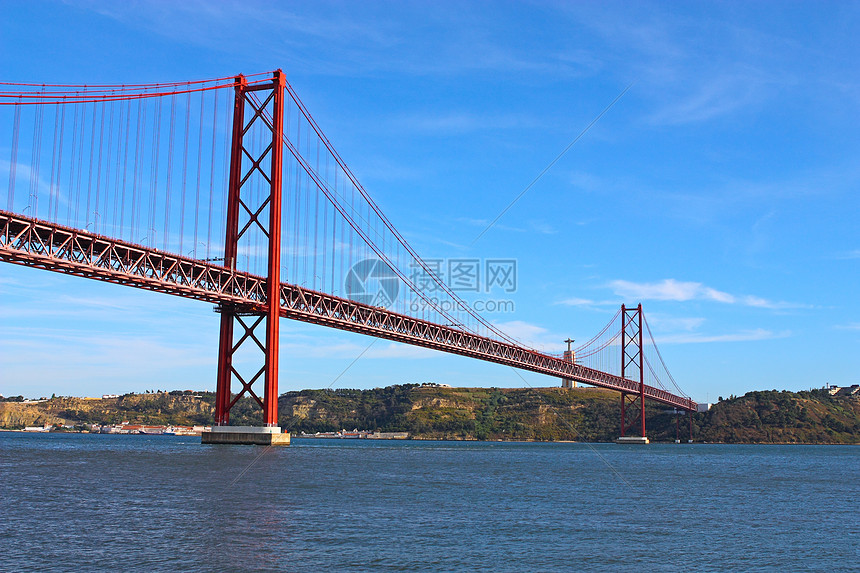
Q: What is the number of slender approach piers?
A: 2